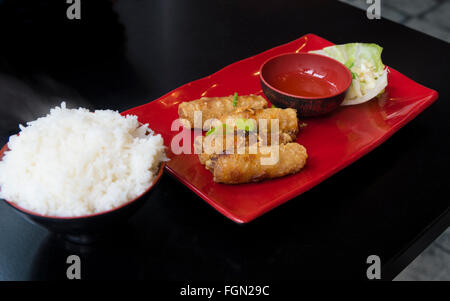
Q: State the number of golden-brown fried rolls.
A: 4